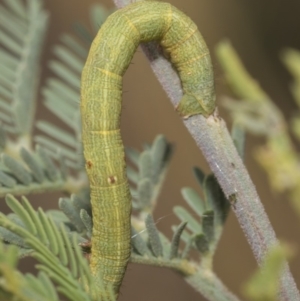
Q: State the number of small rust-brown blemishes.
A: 2